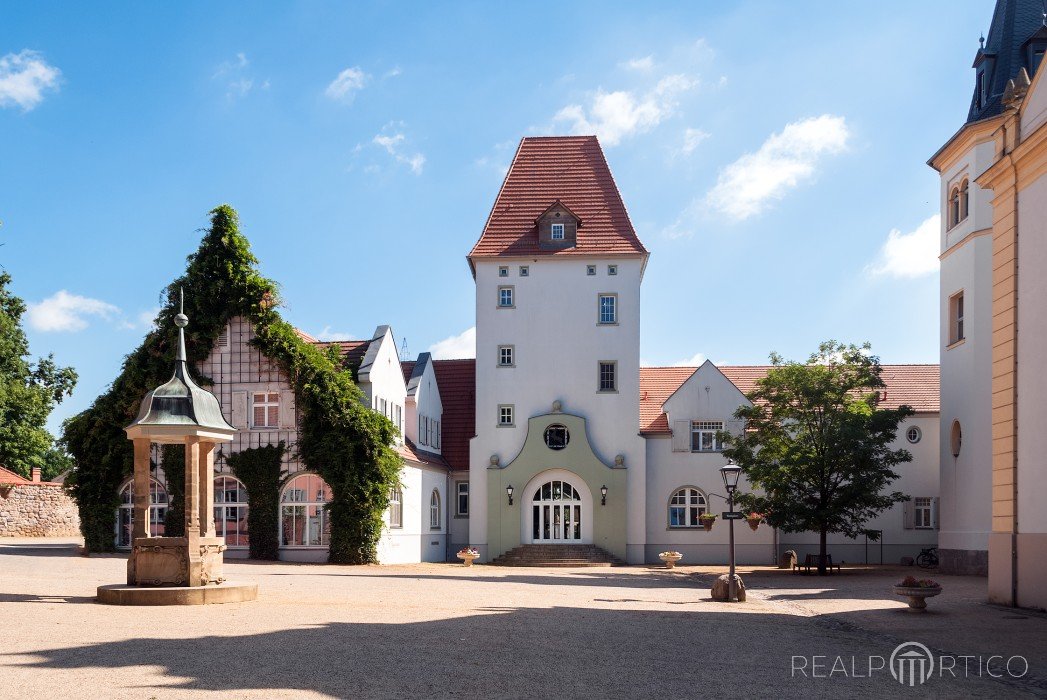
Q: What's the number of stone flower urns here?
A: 3